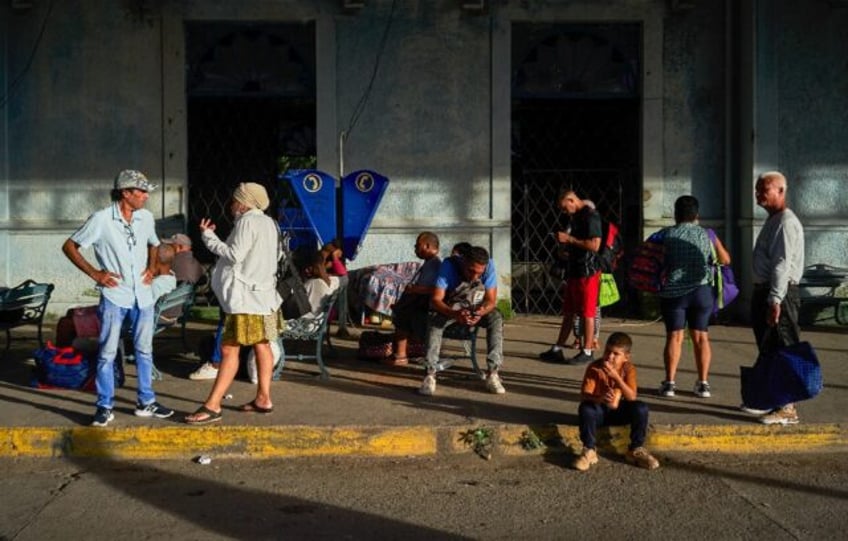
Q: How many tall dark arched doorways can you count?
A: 2